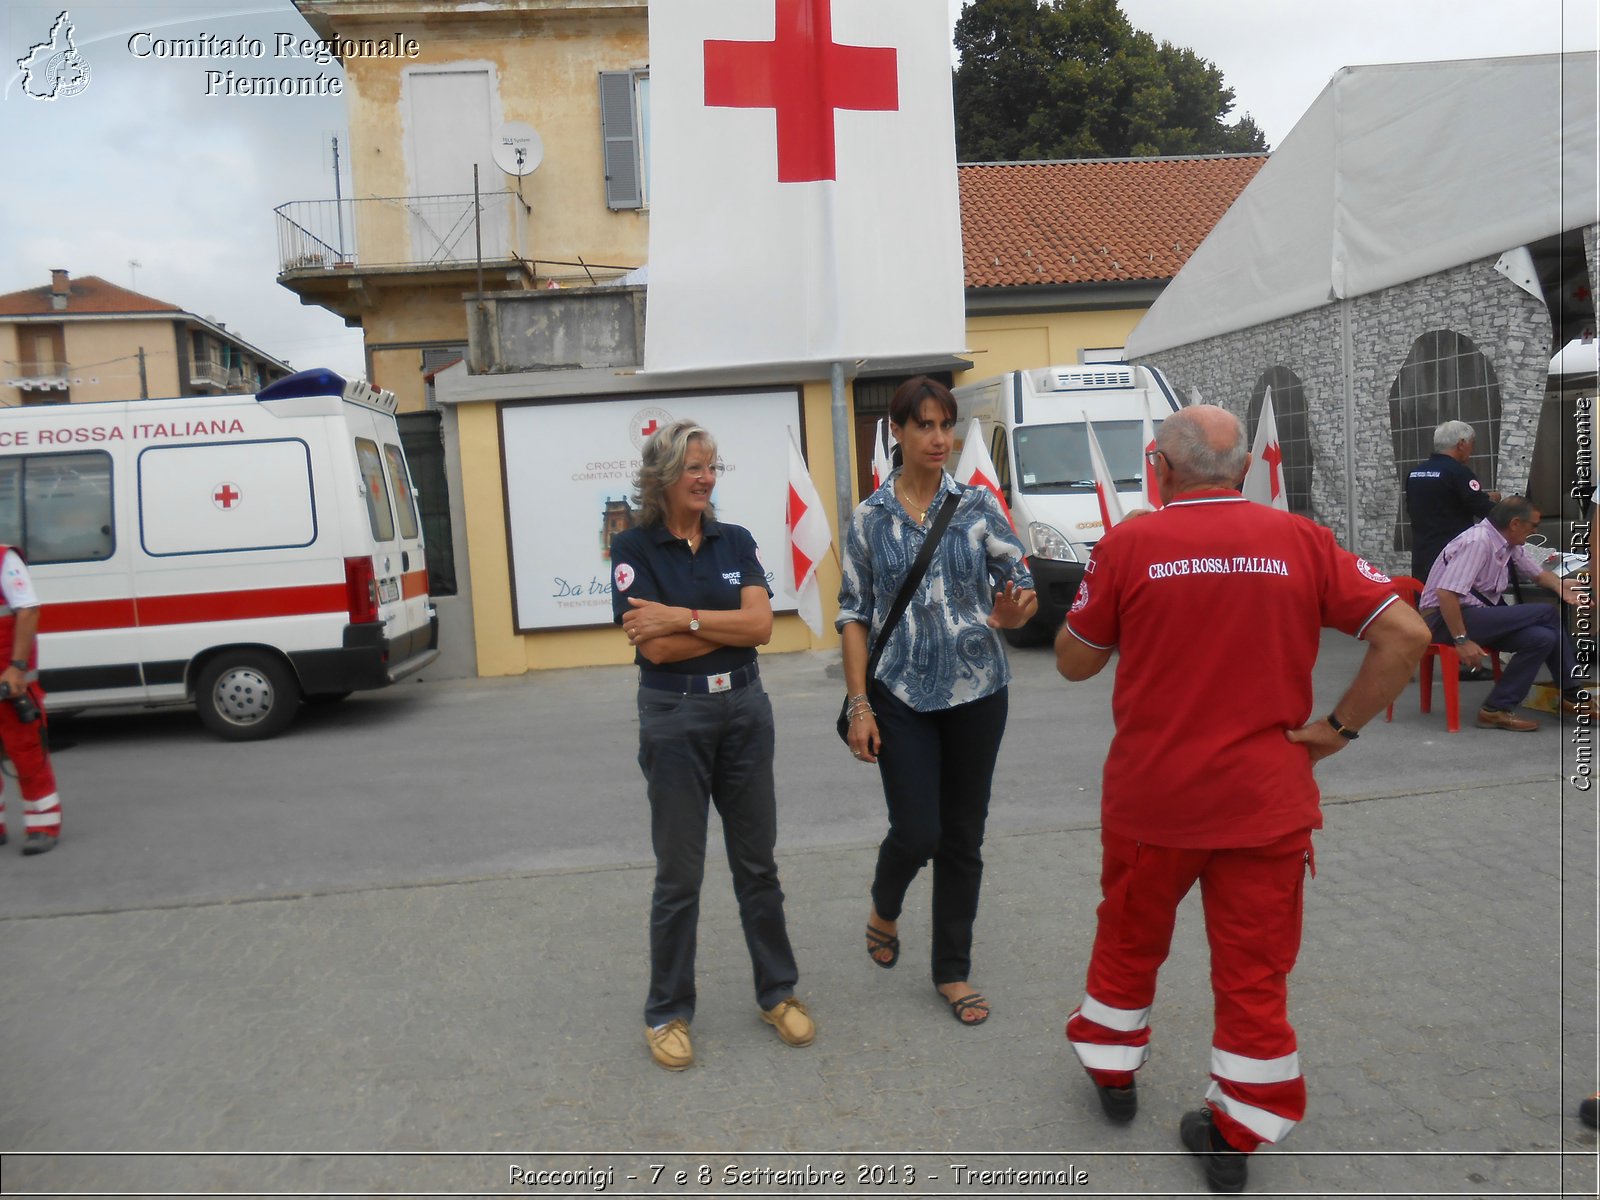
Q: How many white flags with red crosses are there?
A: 7